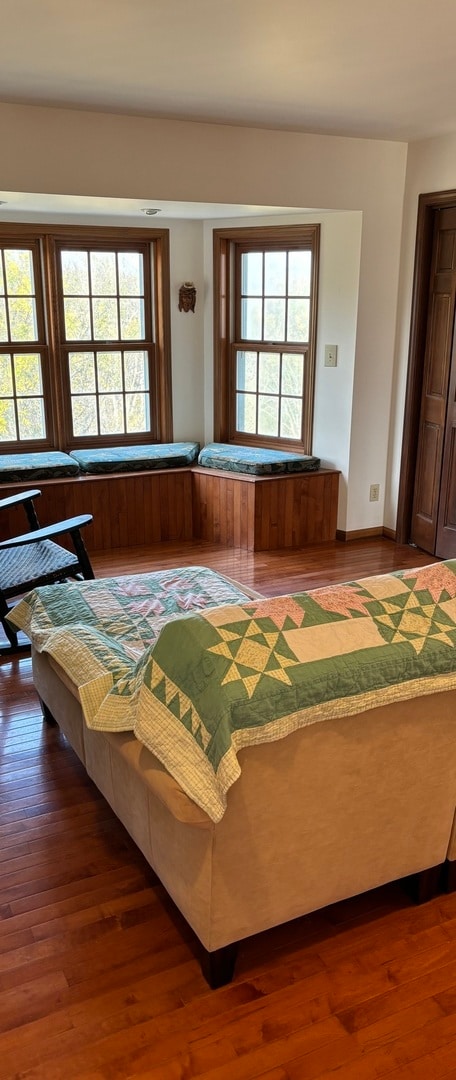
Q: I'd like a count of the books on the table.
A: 0